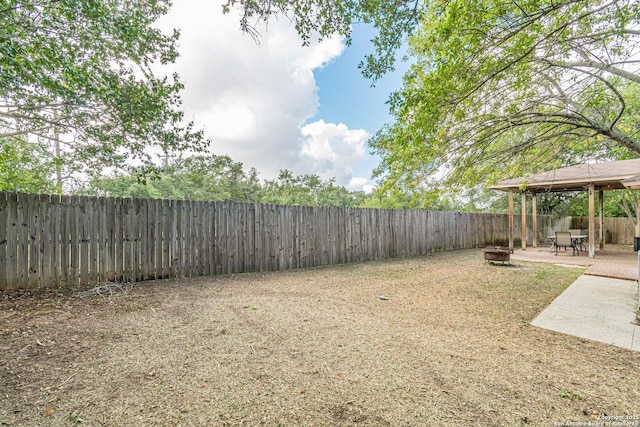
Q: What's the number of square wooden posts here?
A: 5